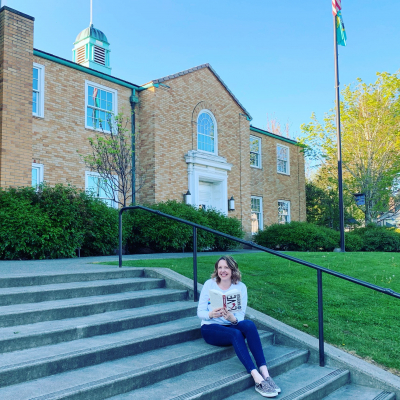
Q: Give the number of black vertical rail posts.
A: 3